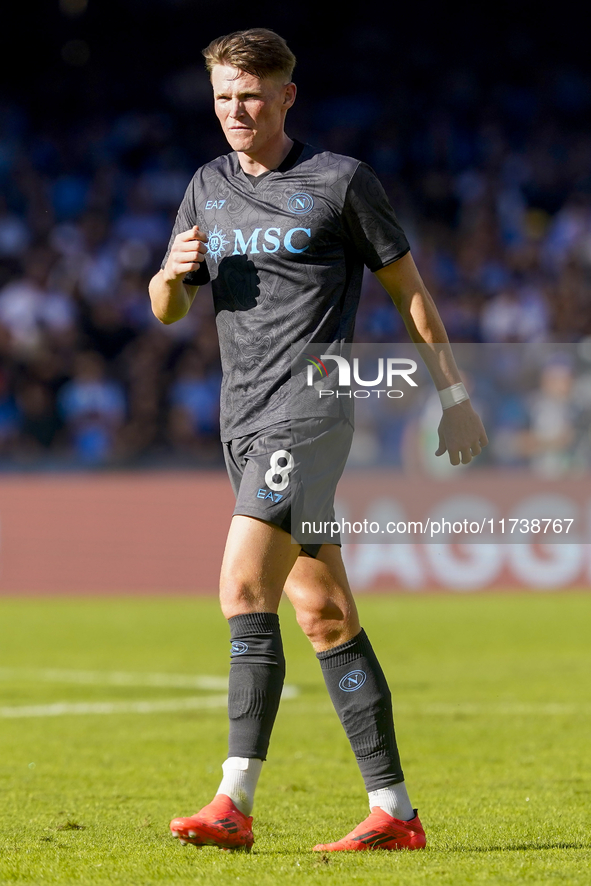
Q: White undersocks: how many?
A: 2